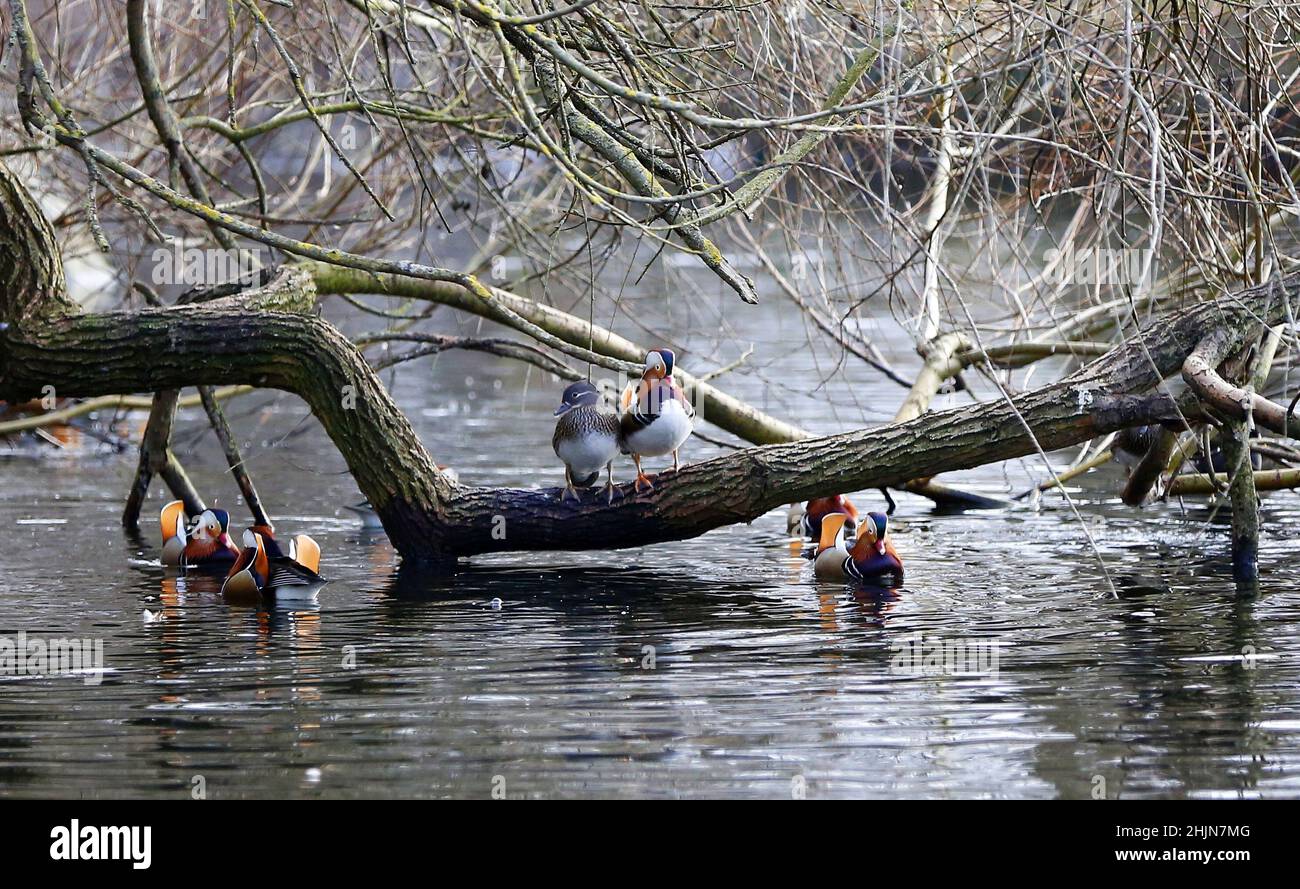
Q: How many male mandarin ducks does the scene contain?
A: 5